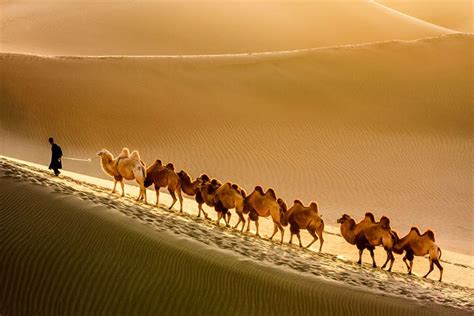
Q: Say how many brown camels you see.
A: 7